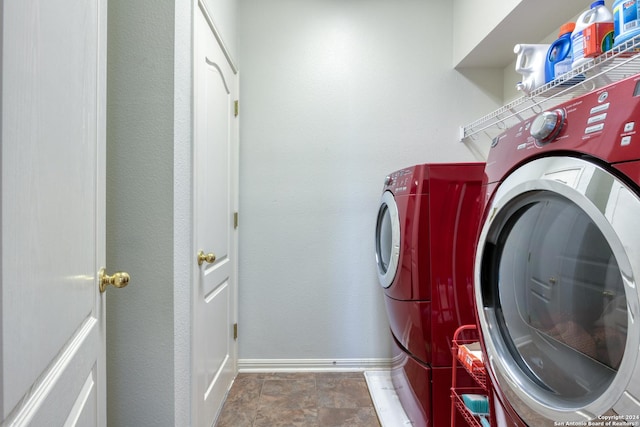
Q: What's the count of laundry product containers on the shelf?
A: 5